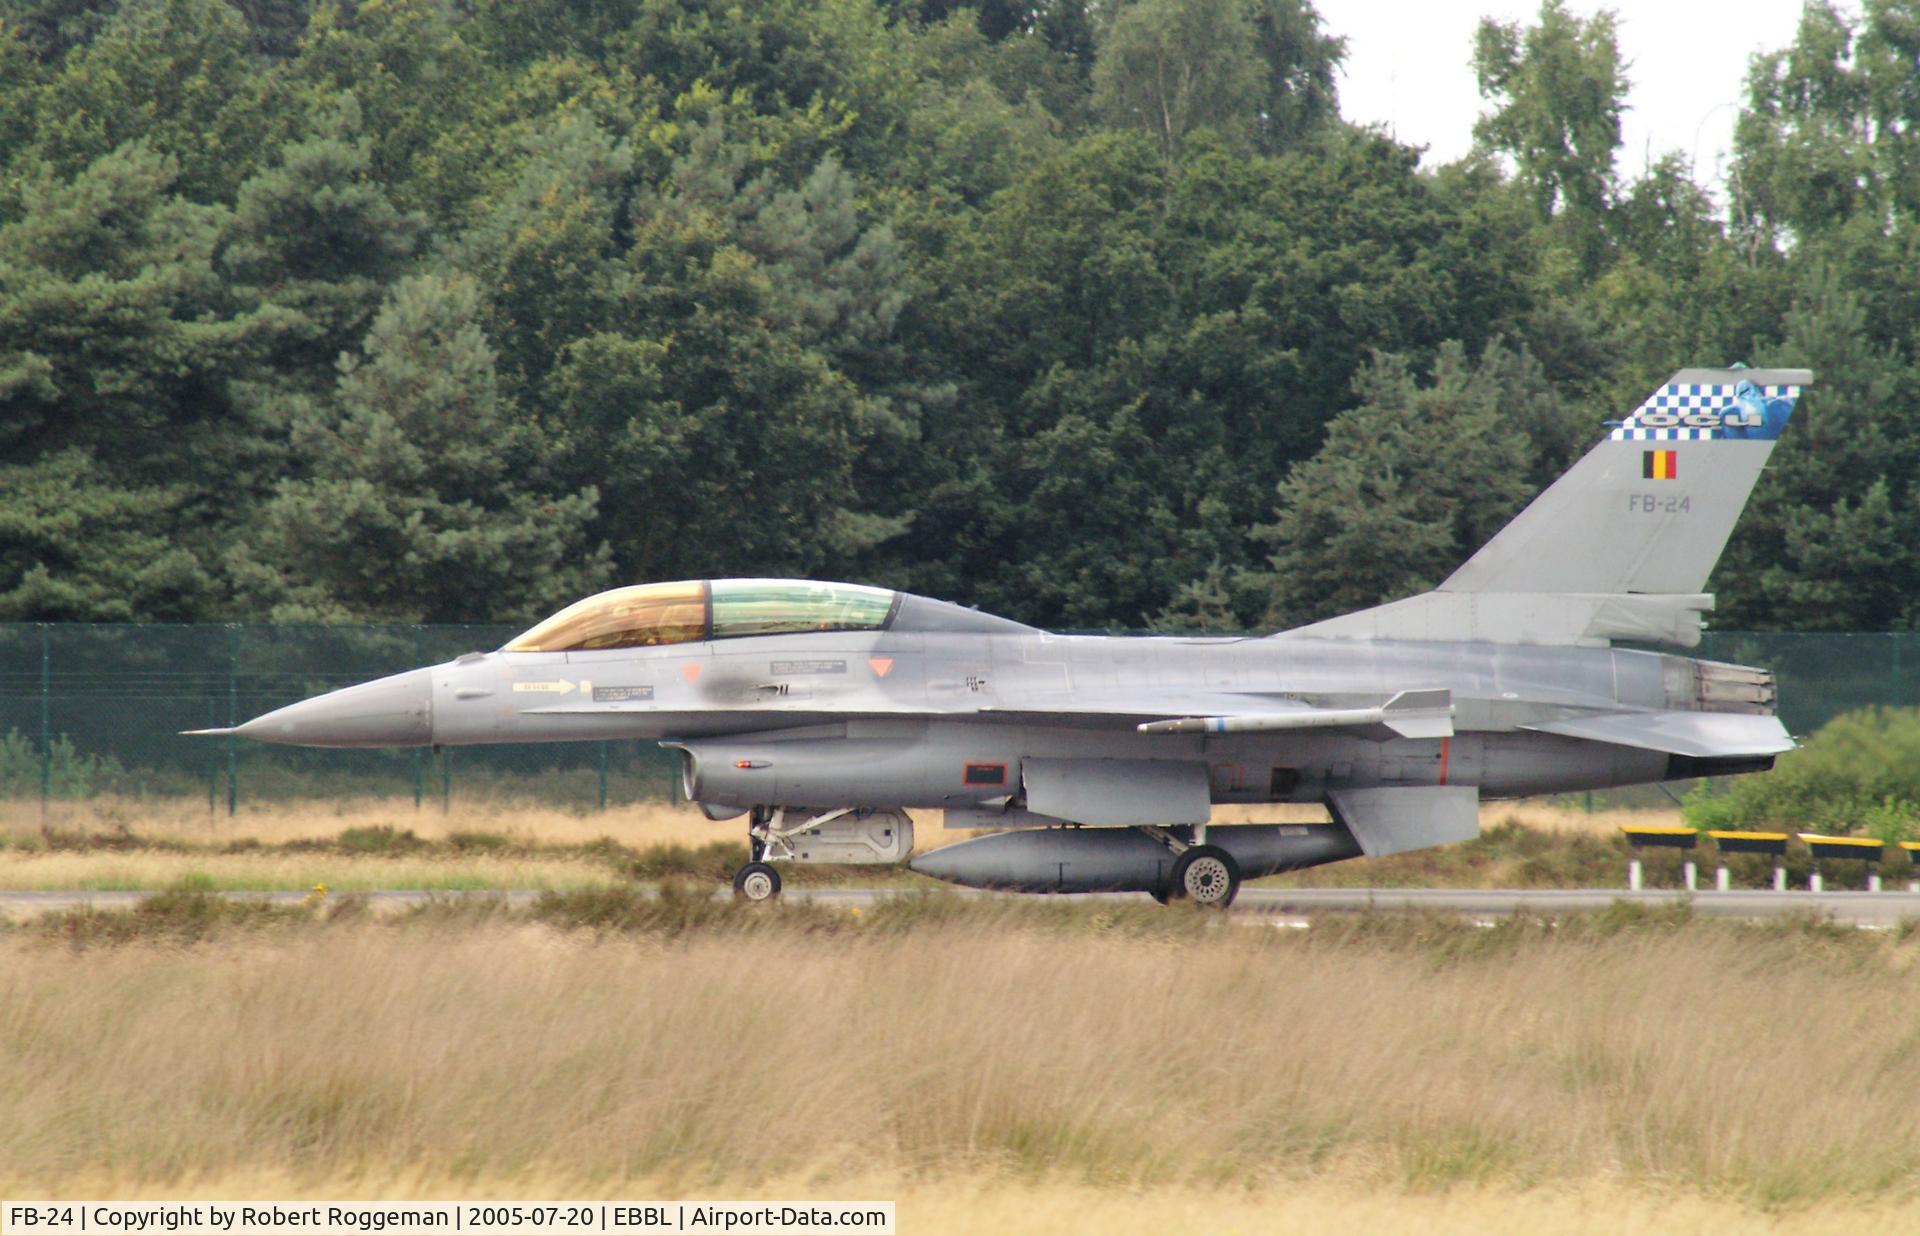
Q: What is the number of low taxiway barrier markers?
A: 4